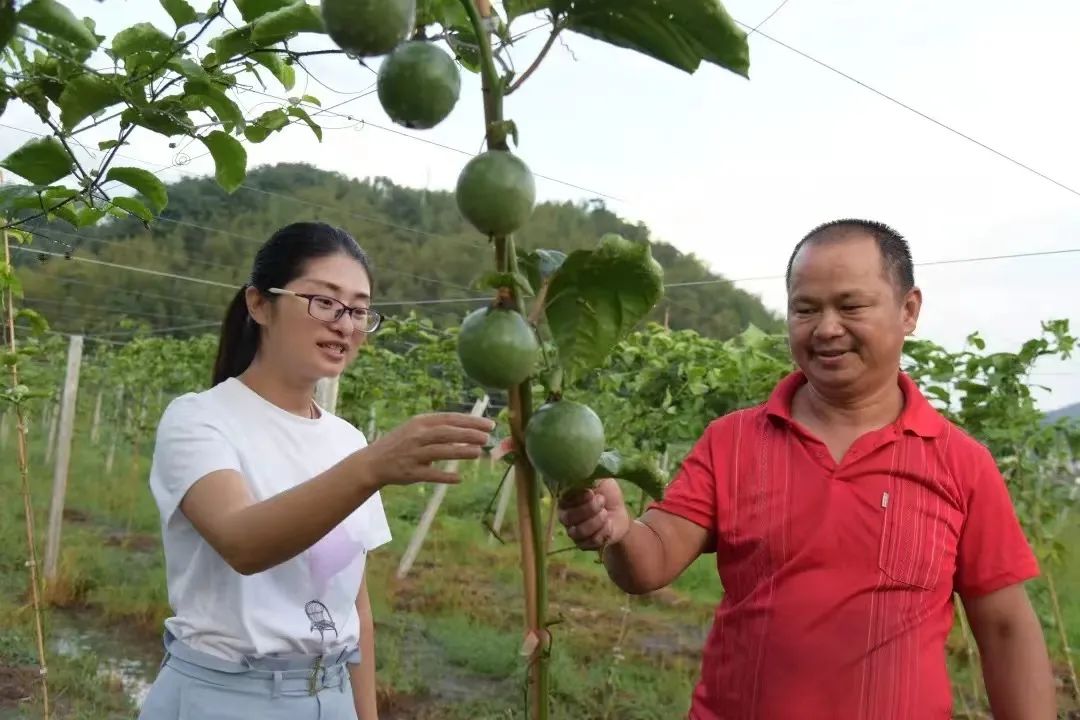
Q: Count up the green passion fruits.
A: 5